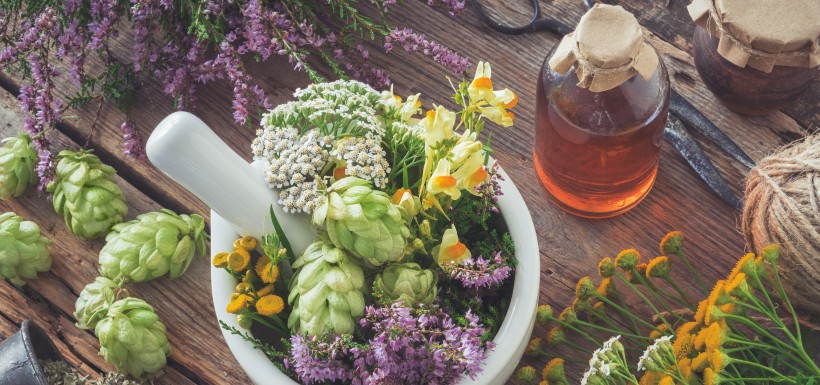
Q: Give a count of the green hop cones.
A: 9